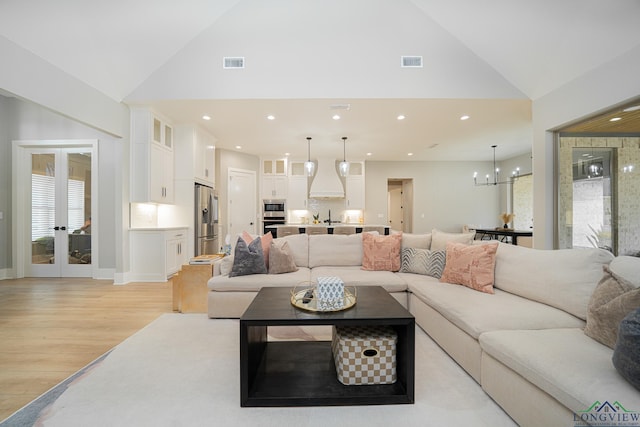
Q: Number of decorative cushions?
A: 8